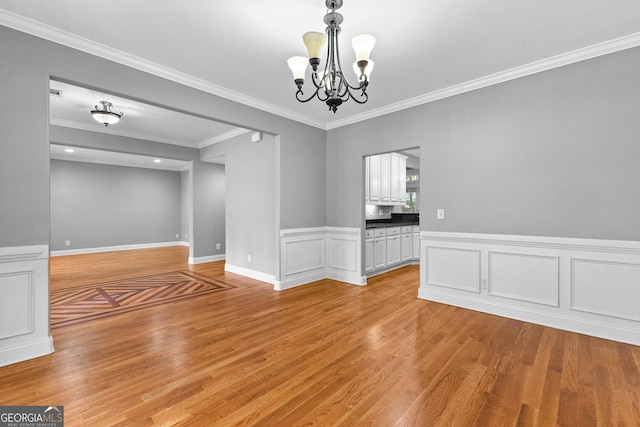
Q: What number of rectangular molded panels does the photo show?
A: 6